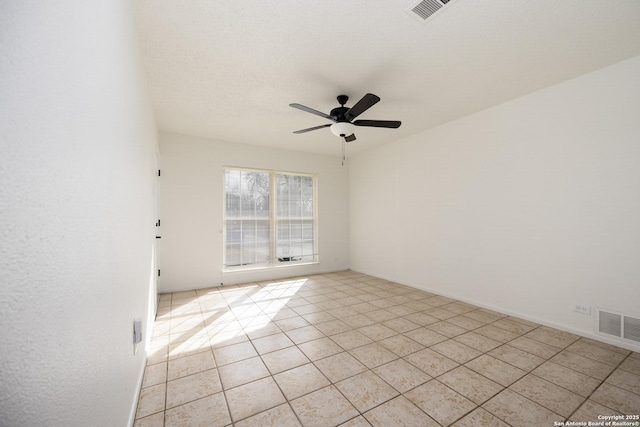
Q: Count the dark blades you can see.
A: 5